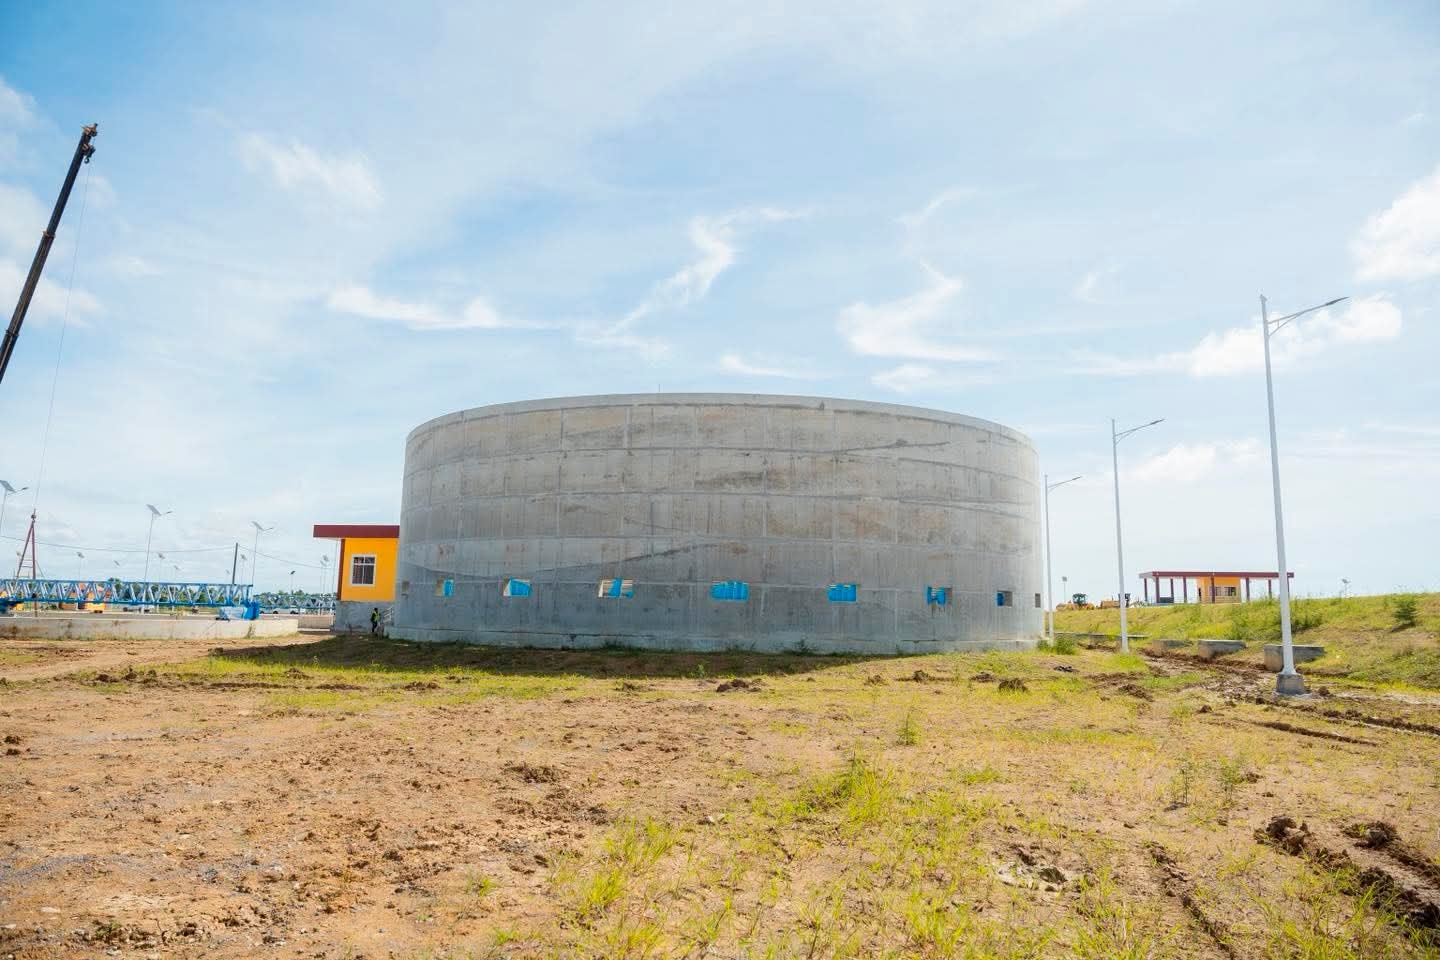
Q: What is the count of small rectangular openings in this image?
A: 9